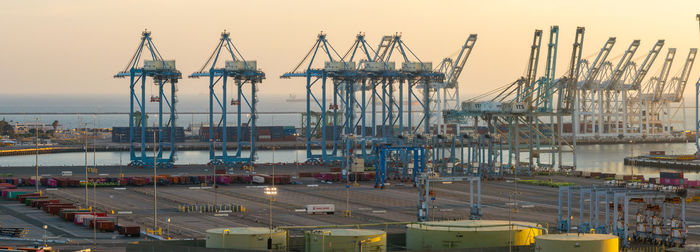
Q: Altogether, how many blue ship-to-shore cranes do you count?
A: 5